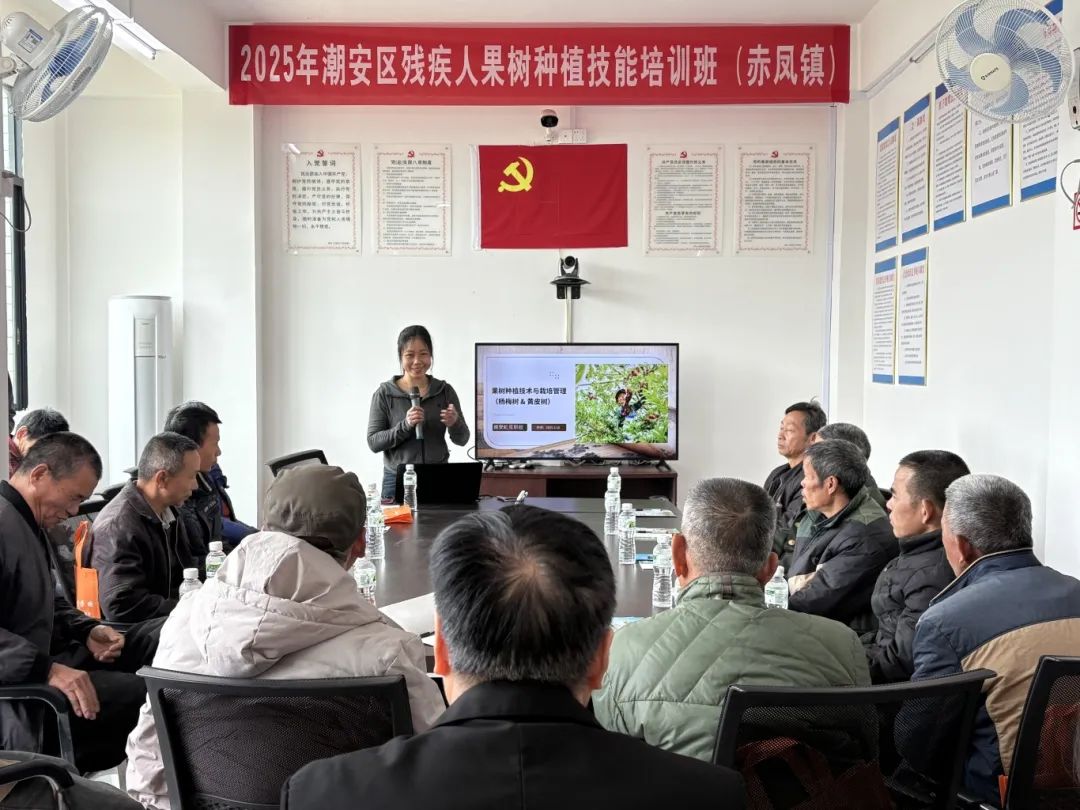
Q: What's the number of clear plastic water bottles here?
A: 11